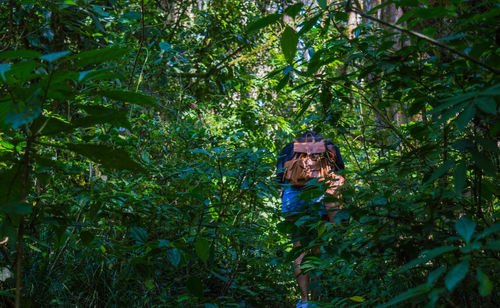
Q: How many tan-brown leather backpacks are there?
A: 1